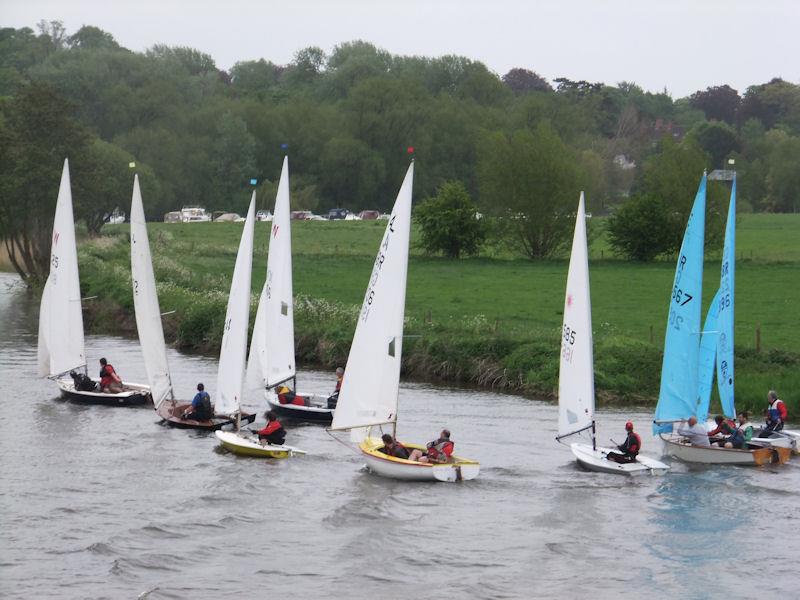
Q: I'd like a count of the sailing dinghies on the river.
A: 8